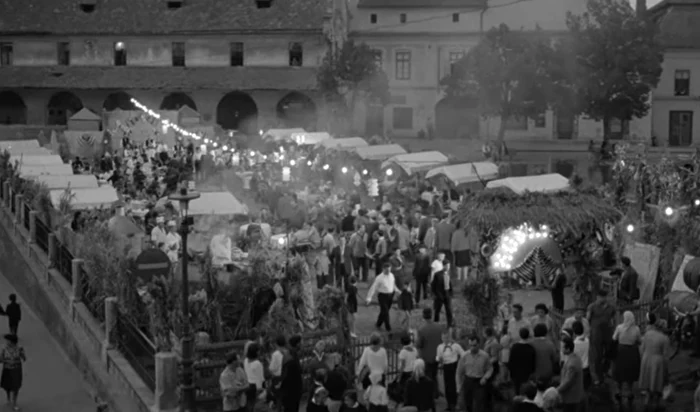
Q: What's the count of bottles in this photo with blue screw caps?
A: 0